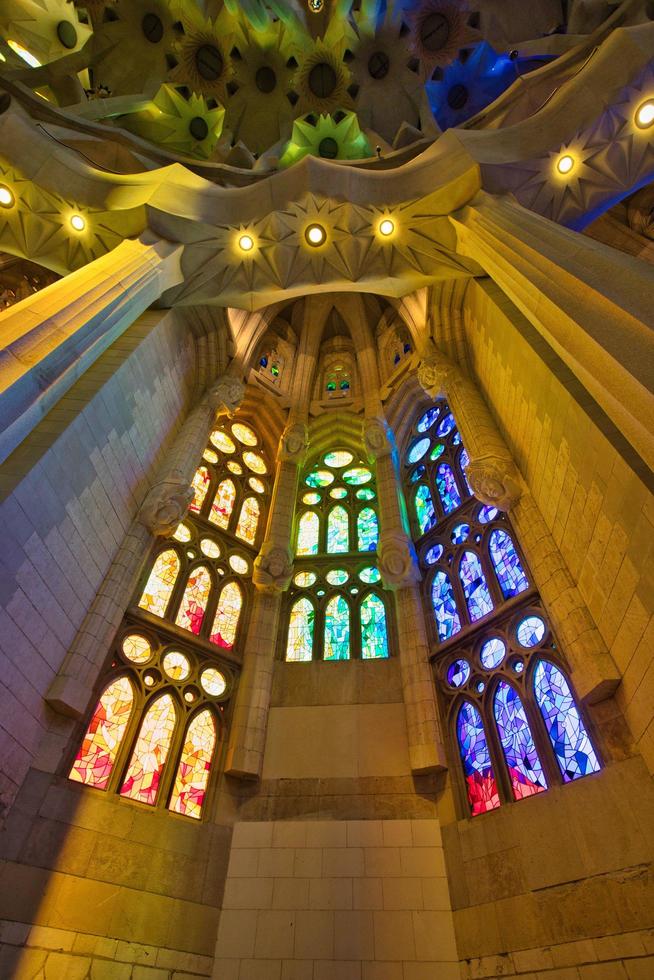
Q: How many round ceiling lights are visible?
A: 7